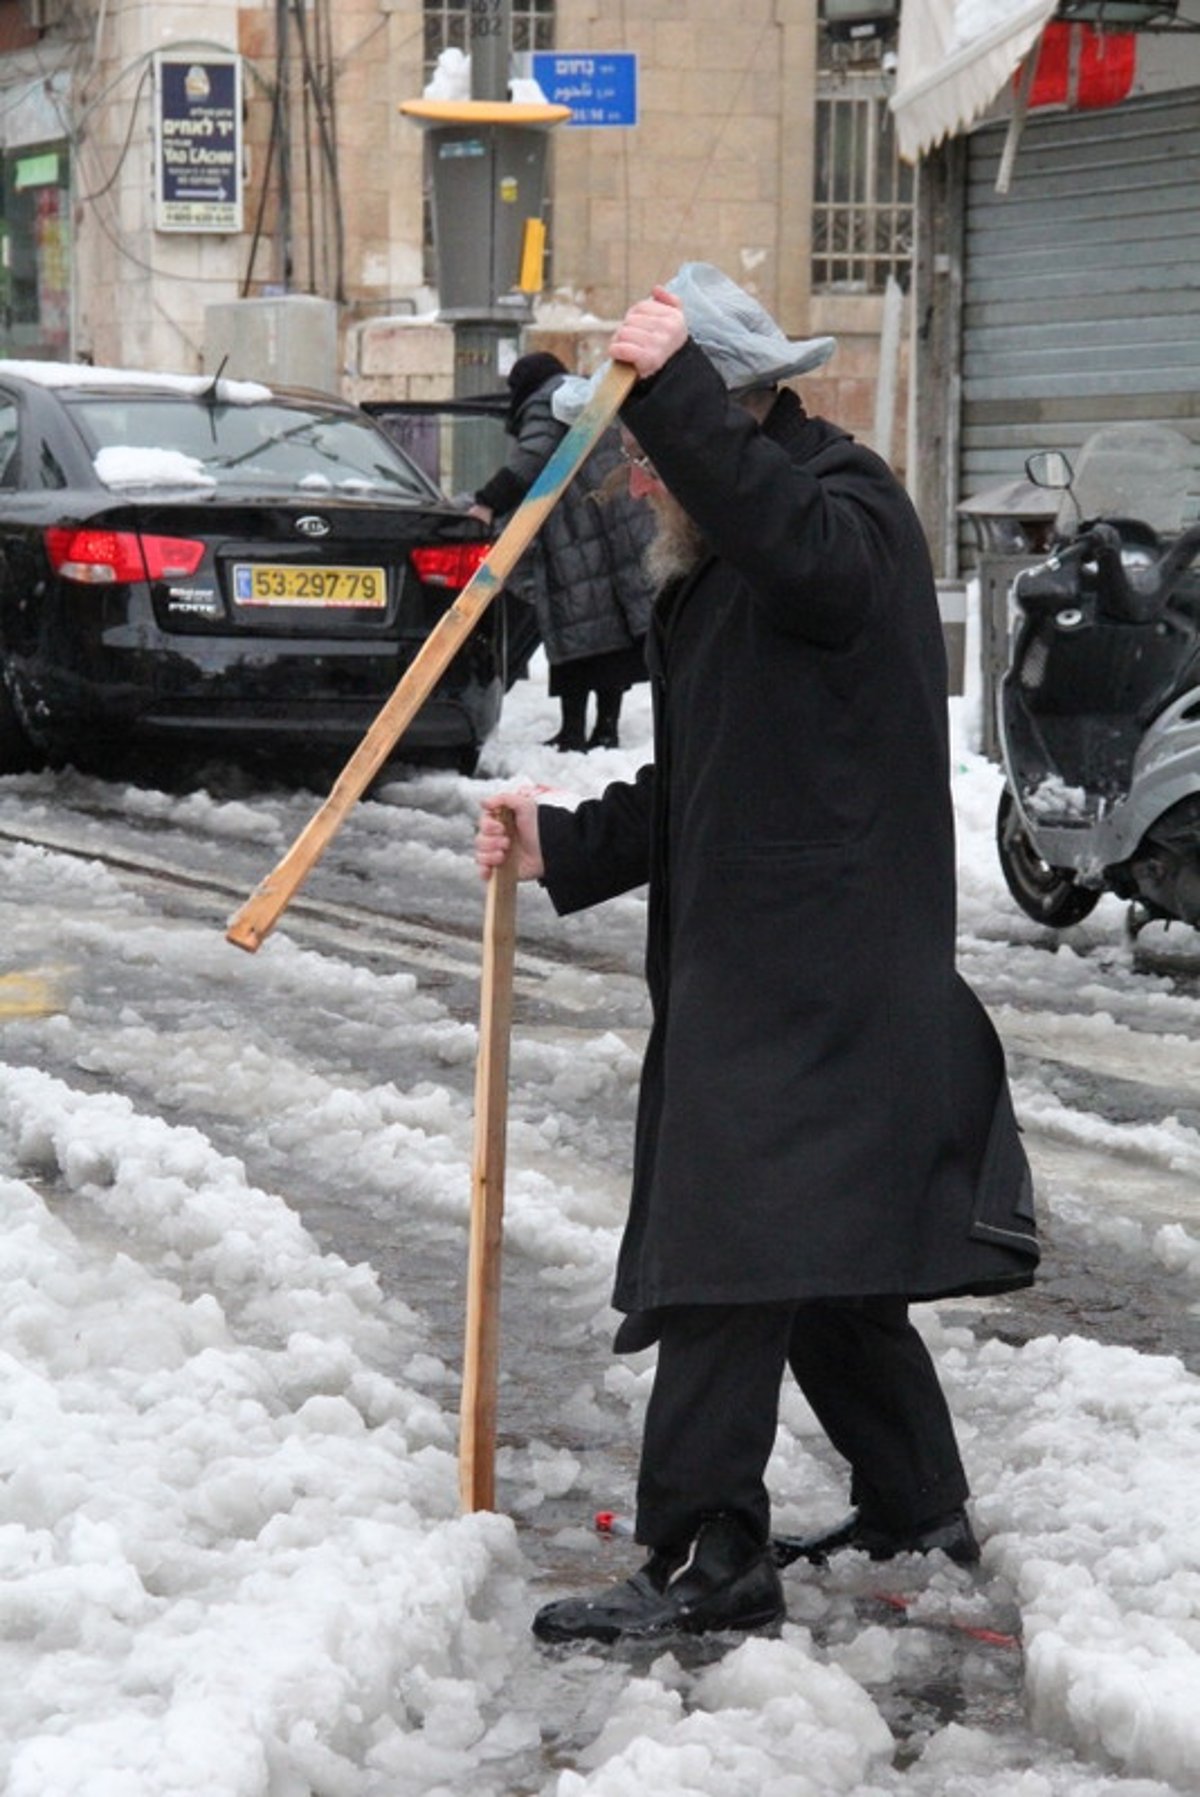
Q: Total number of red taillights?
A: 2